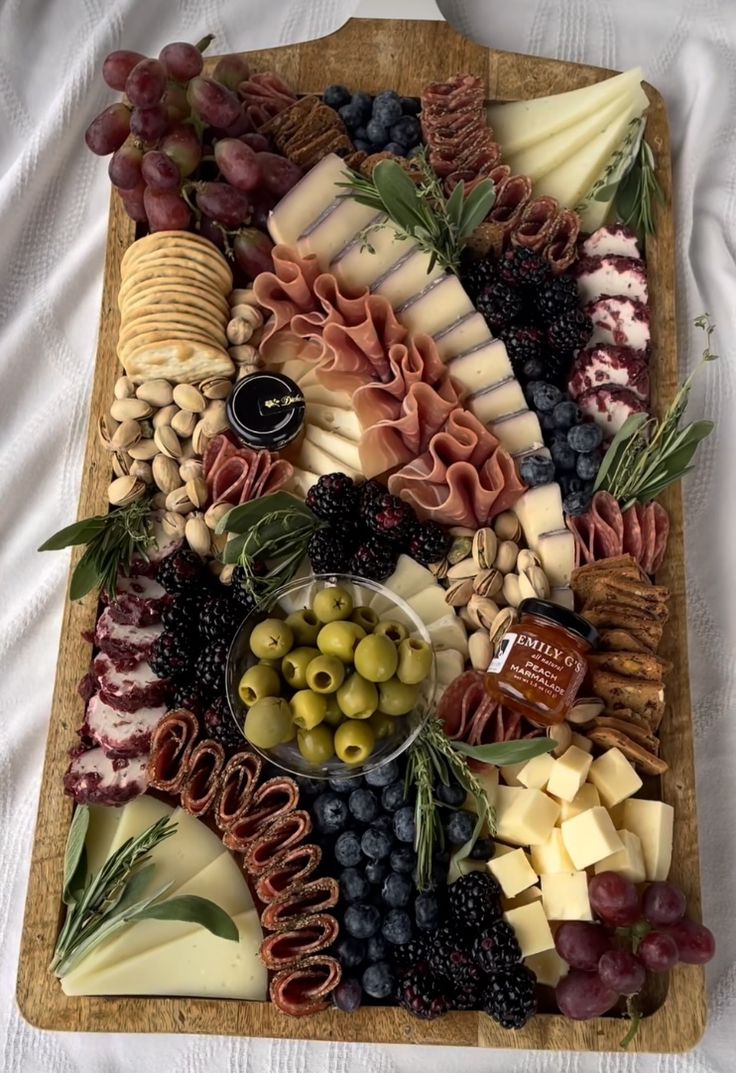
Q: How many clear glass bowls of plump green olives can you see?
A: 1